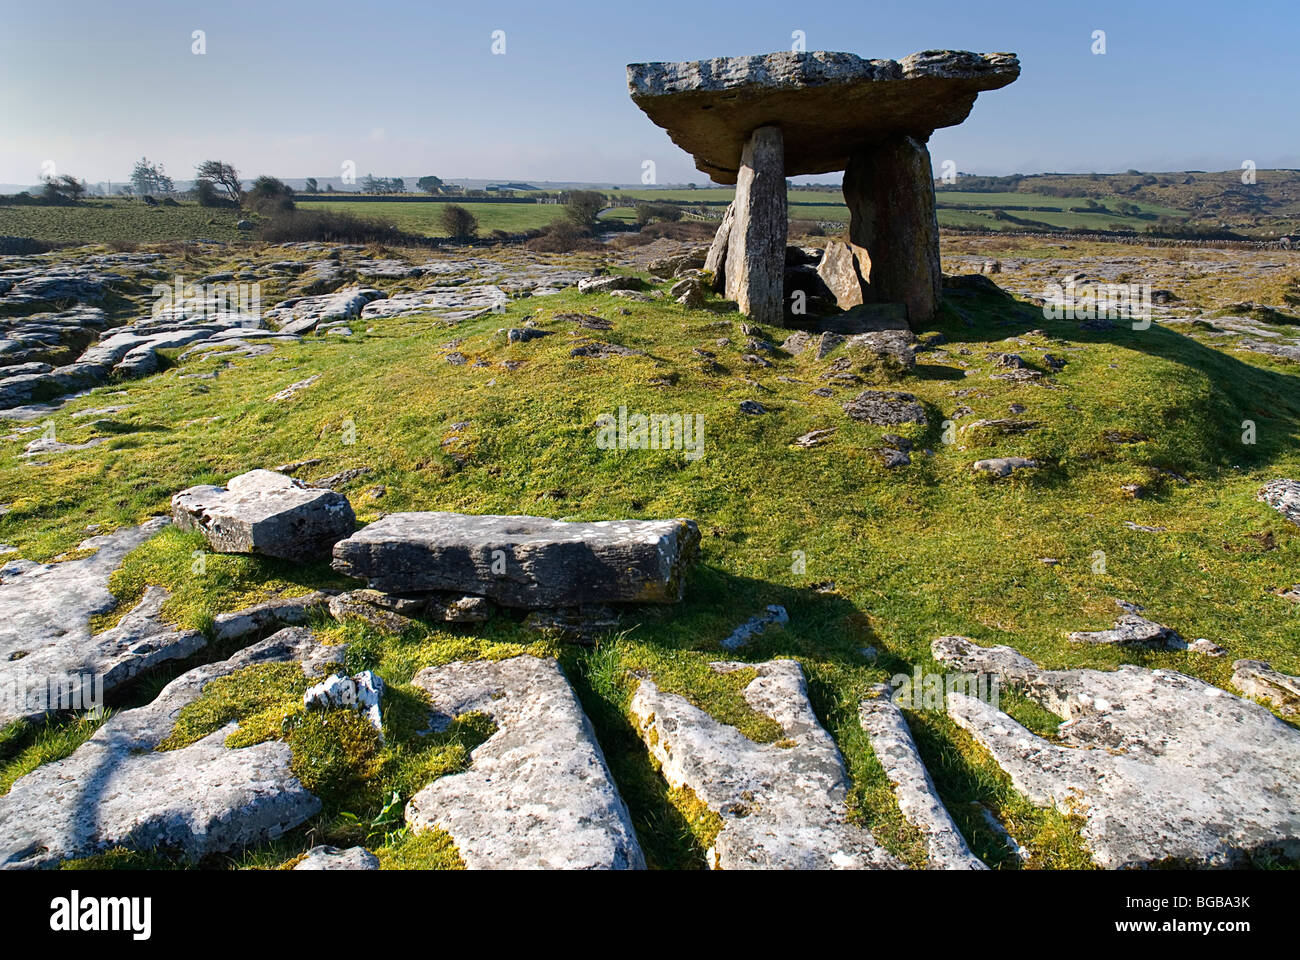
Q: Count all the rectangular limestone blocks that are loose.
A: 2